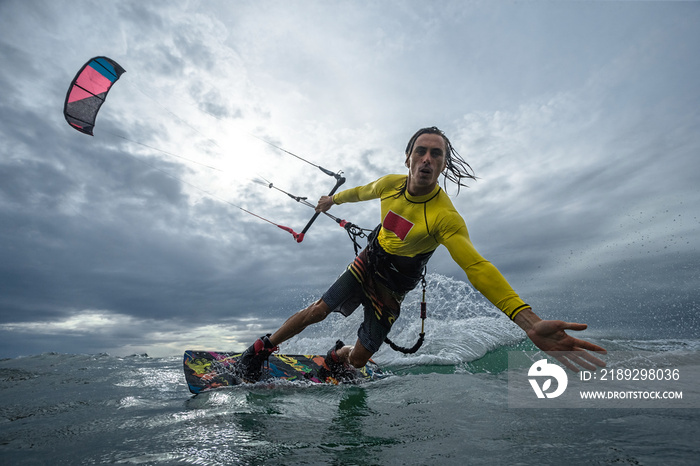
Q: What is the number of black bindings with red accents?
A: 2